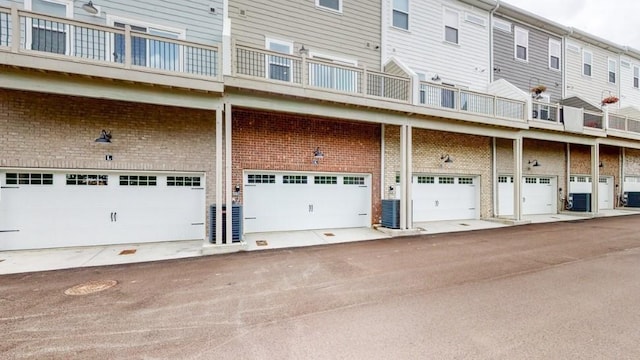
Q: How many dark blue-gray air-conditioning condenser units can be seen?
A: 4